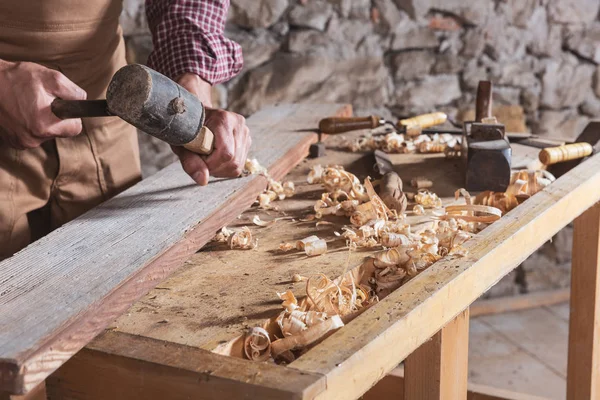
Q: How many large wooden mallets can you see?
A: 1